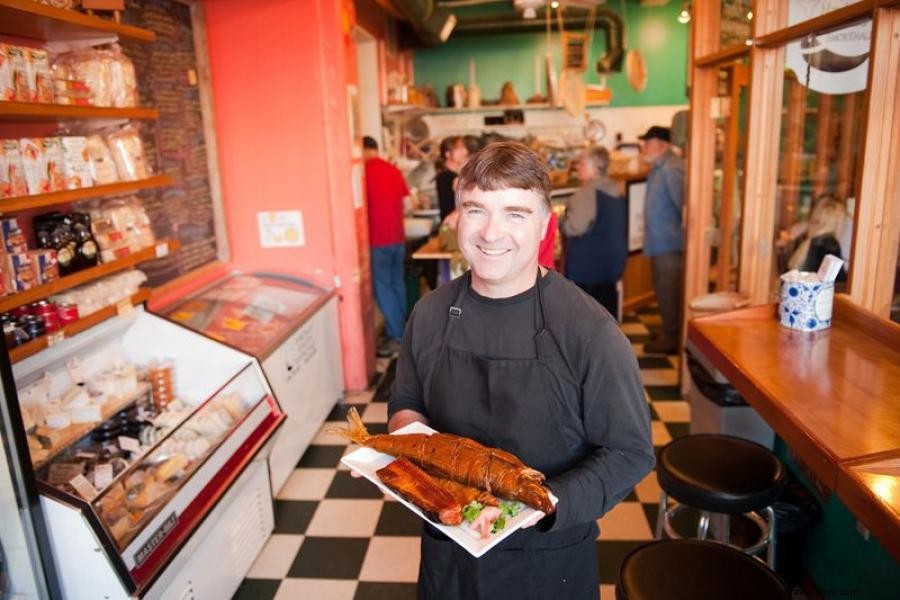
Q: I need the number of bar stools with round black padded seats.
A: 2